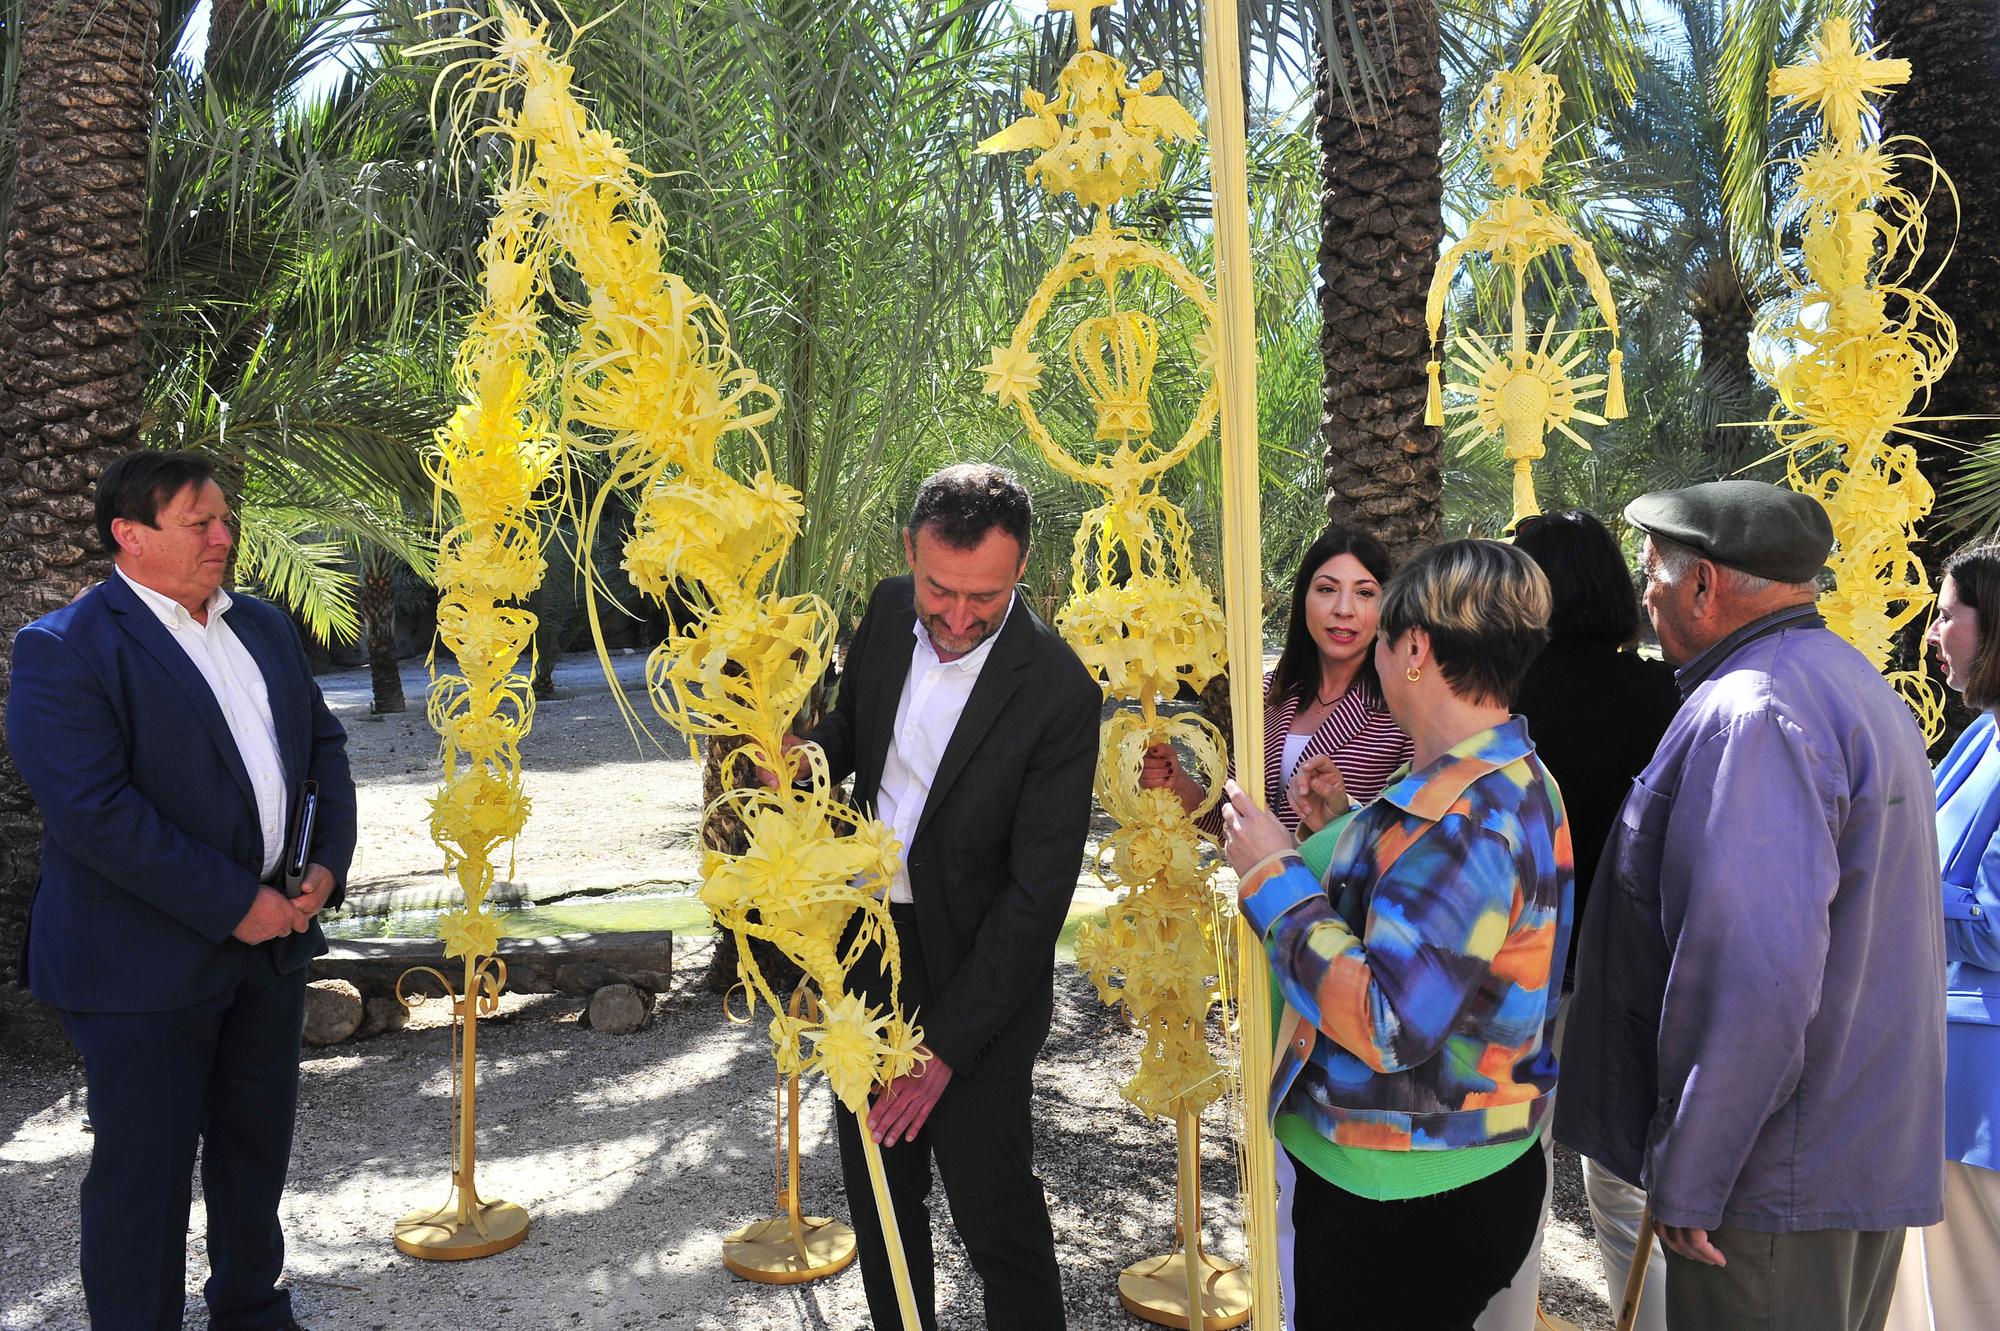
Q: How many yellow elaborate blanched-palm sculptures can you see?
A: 5